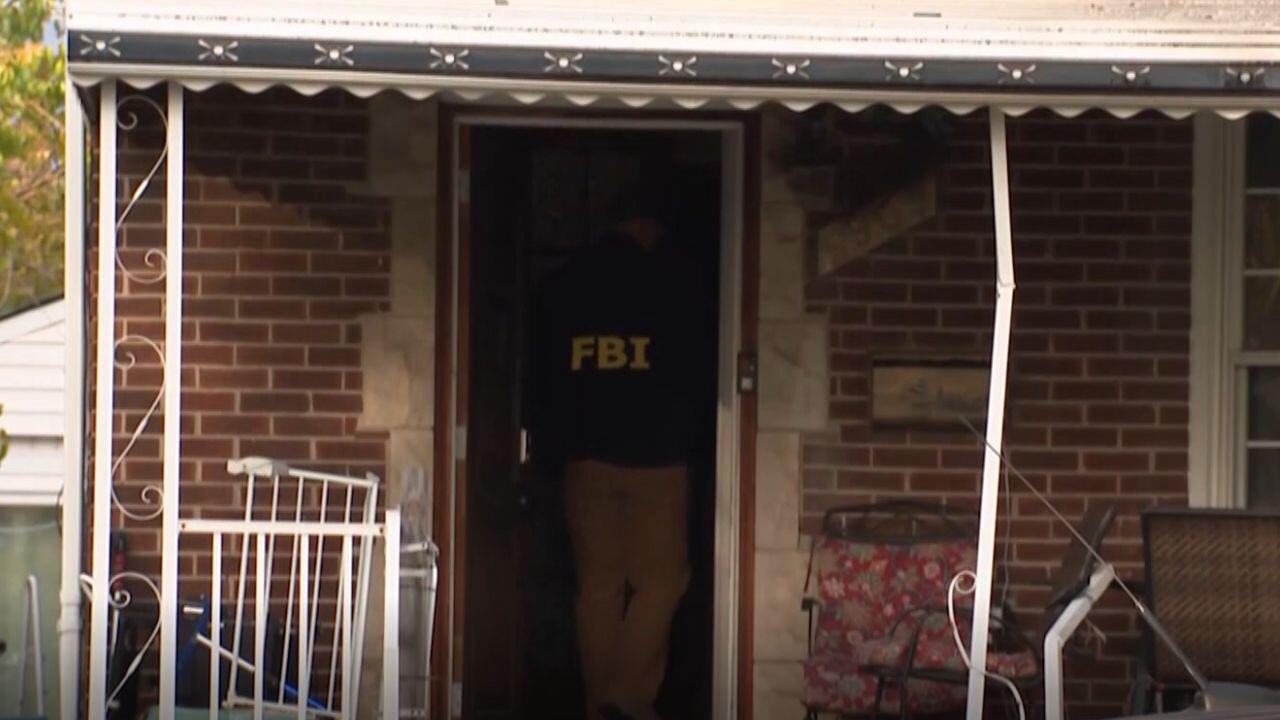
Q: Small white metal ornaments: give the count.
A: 11